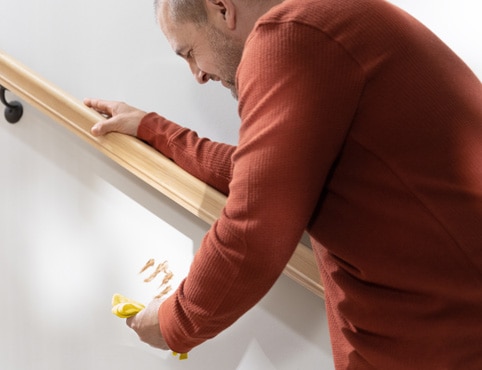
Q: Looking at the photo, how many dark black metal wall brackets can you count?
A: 1